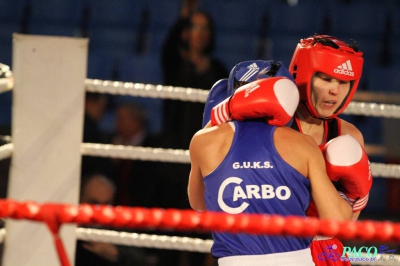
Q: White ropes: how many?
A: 3